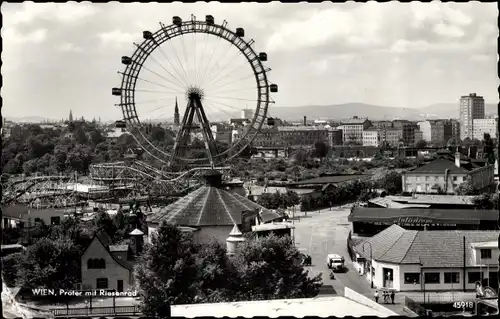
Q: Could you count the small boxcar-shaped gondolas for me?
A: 10